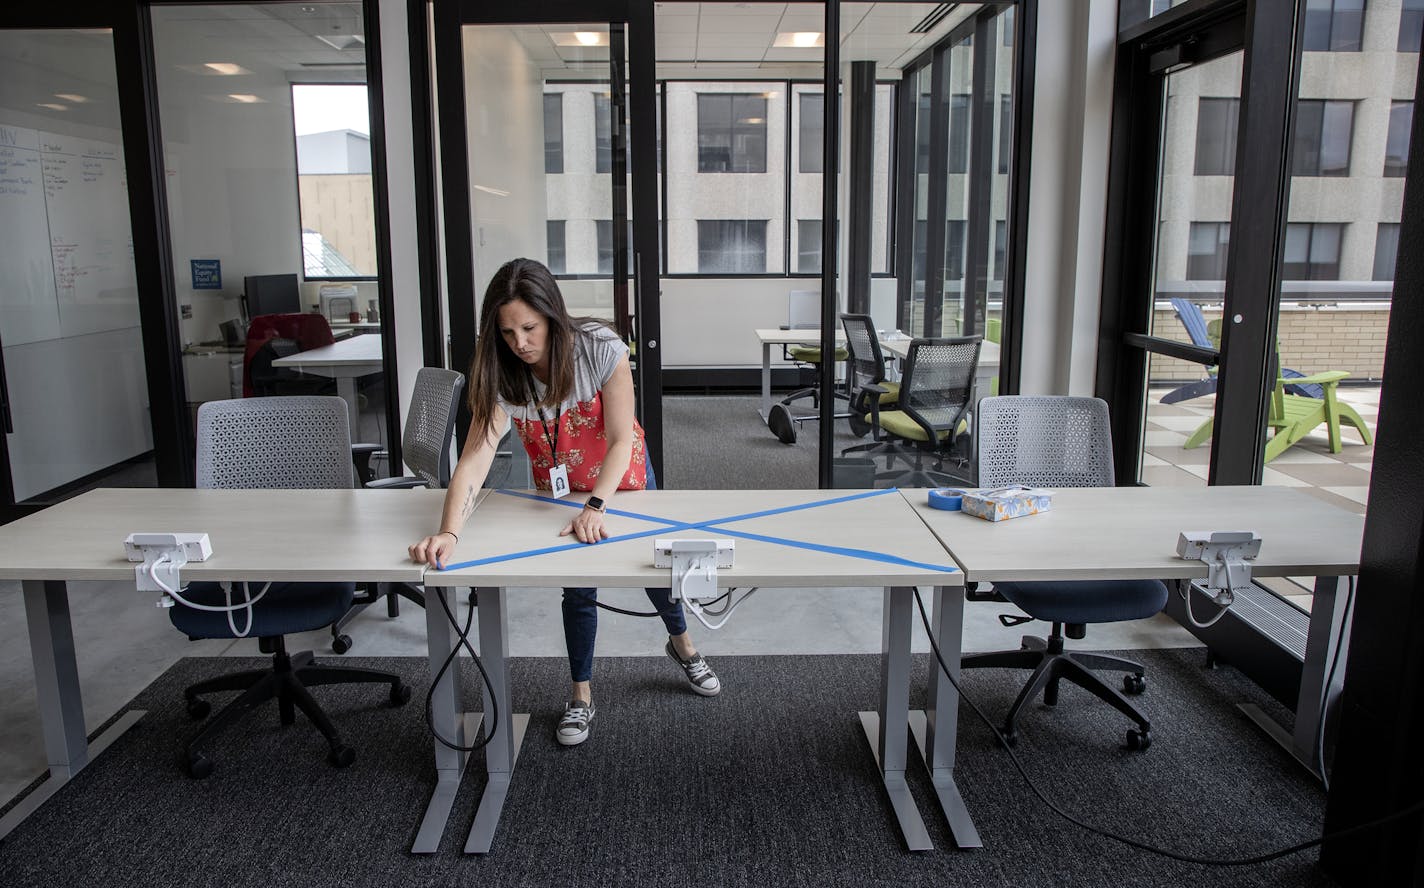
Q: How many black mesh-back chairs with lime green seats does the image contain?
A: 2